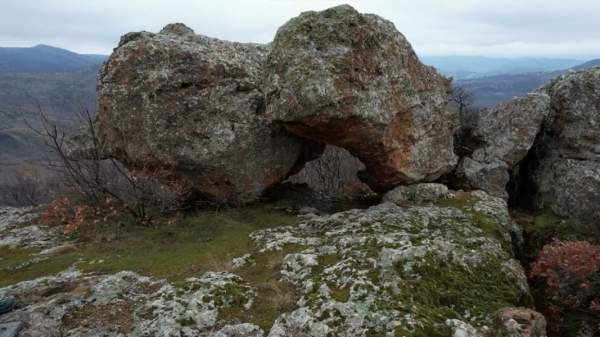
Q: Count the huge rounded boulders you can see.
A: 2